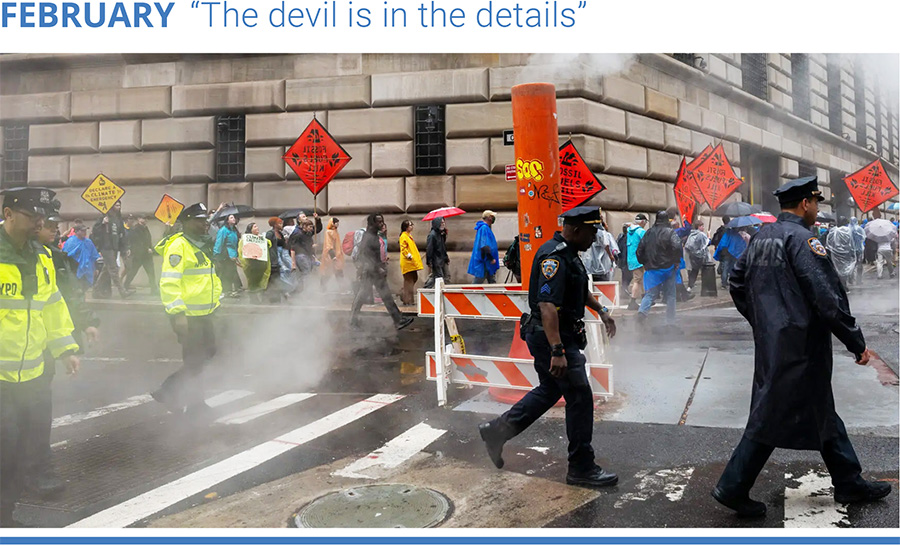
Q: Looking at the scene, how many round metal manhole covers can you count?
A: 1